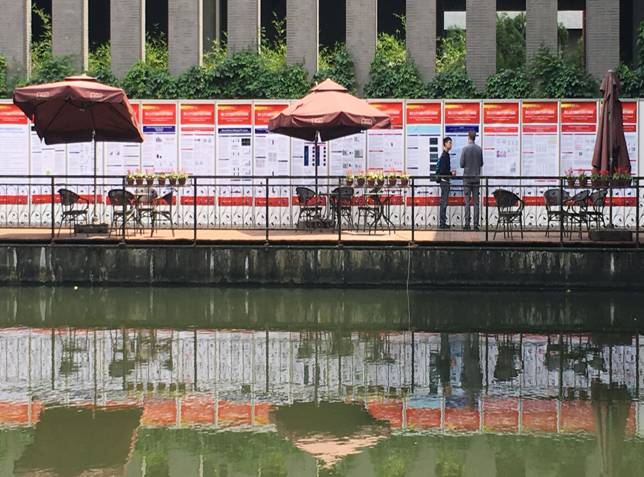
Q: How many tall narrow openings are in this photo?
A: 11